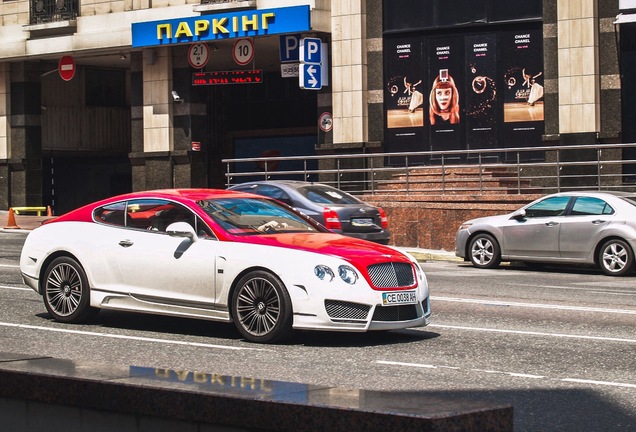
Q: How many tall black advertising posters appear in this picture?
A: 4